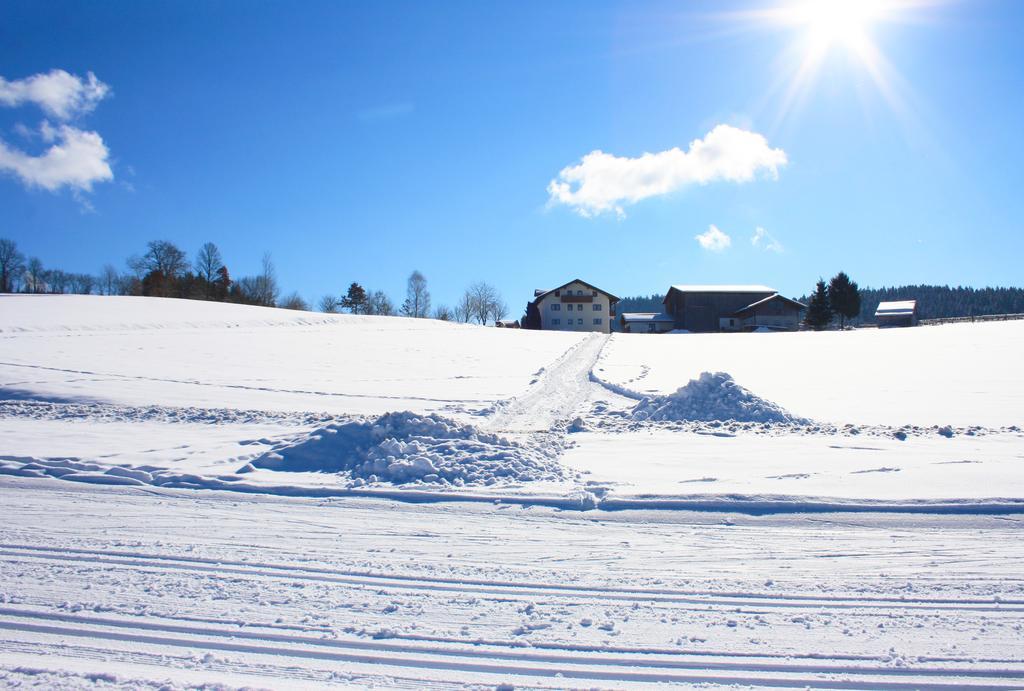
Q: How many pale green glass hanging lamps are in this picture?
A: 0